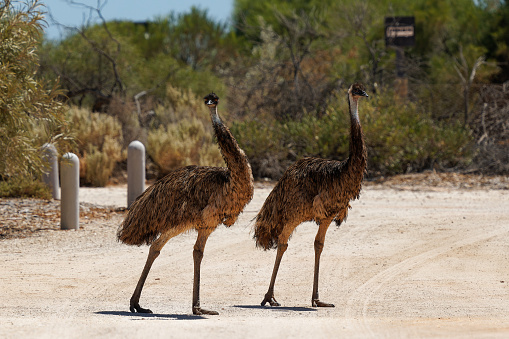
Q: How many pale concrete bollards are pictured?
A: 3